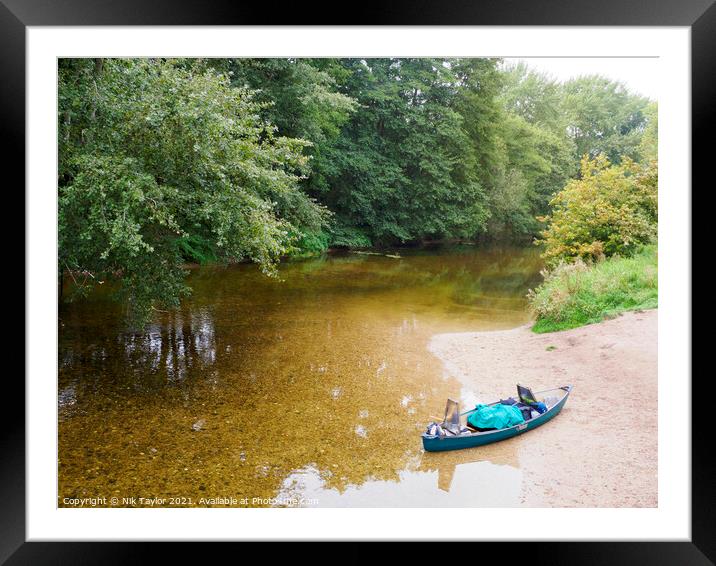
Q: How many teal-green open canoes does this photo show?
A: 1